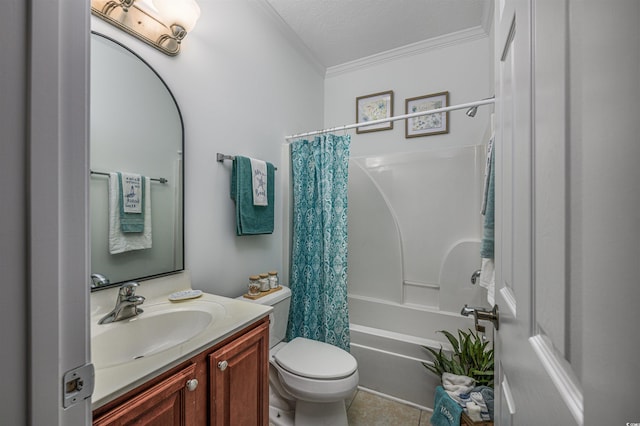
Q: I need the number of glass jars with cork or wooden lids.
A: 3